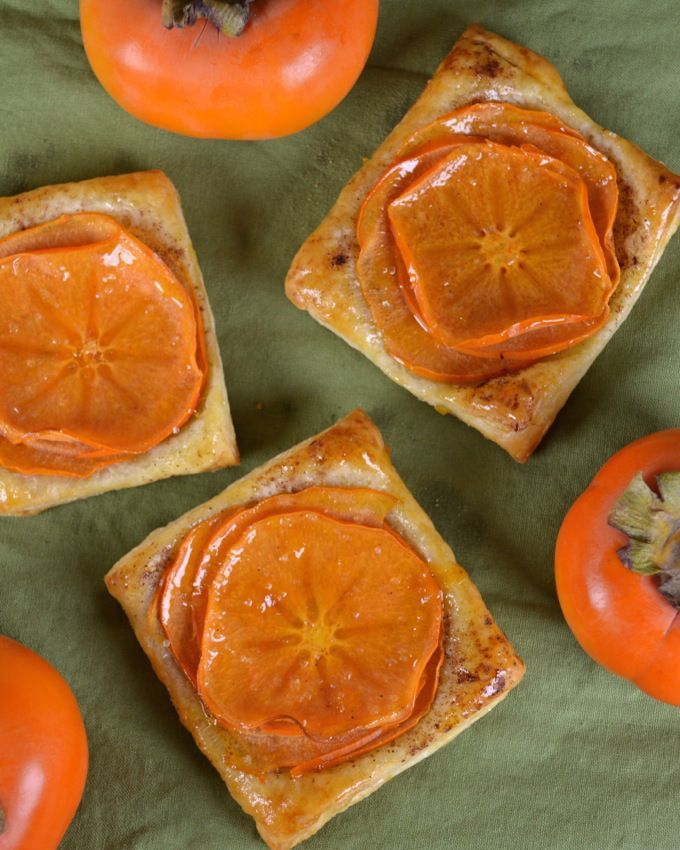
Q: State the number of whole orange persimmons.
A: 3